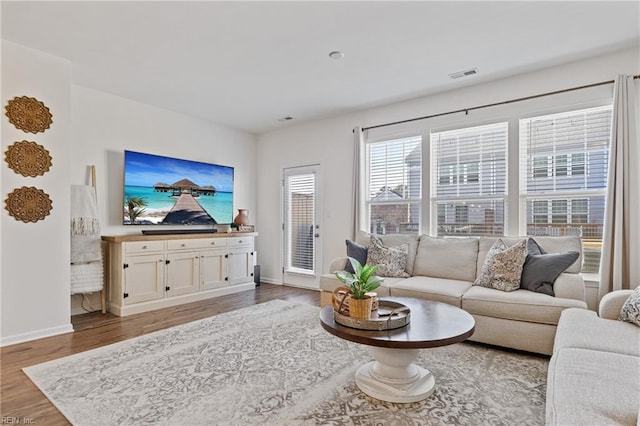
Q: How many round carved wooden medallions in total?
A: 3